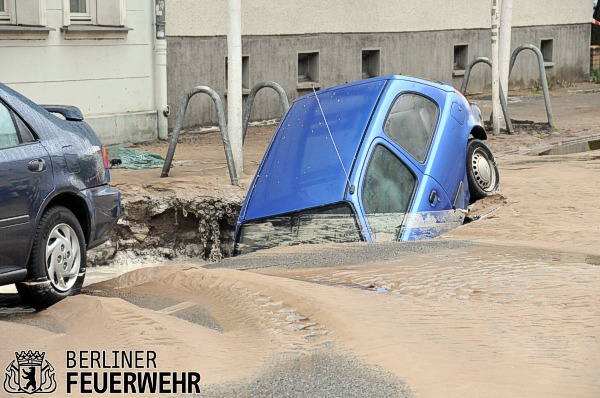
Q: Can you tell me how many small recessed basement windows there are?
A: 5